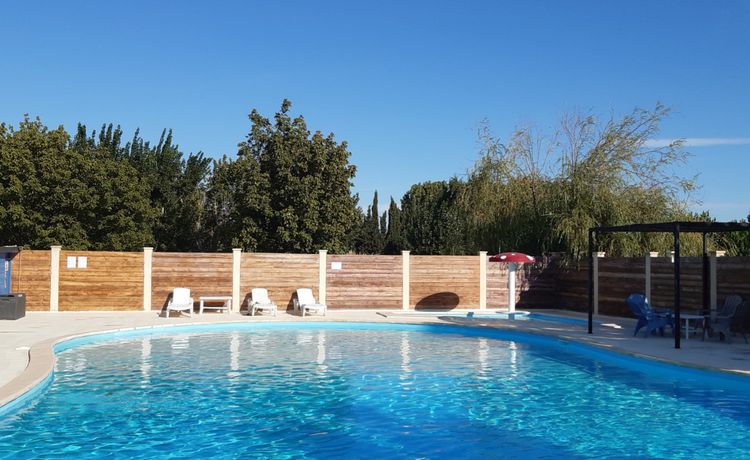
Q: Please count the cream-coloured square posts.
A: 9